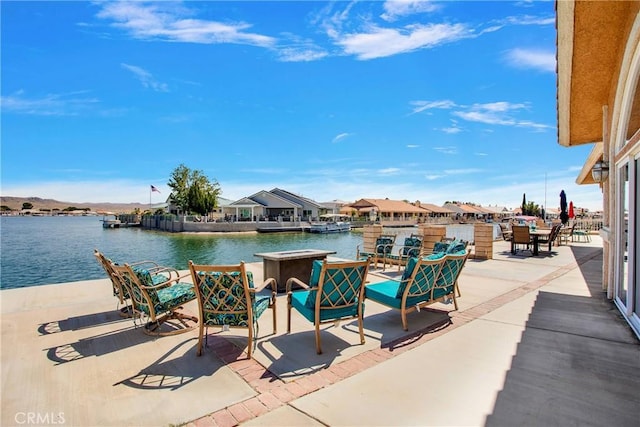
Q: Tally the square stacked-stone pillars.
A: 3